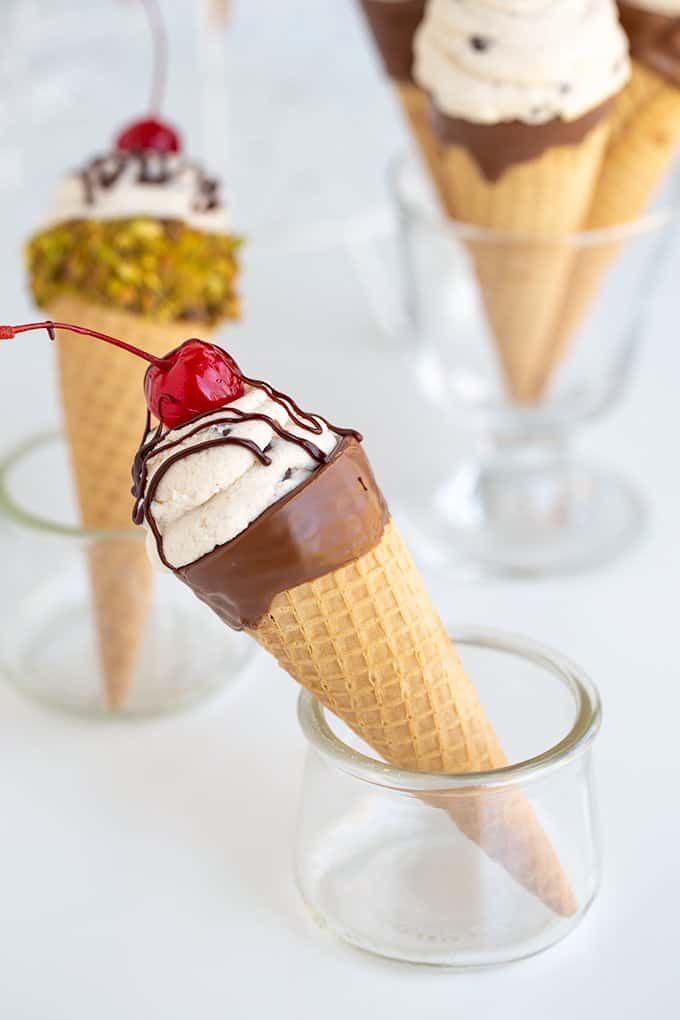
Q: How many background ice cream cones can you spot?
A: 4